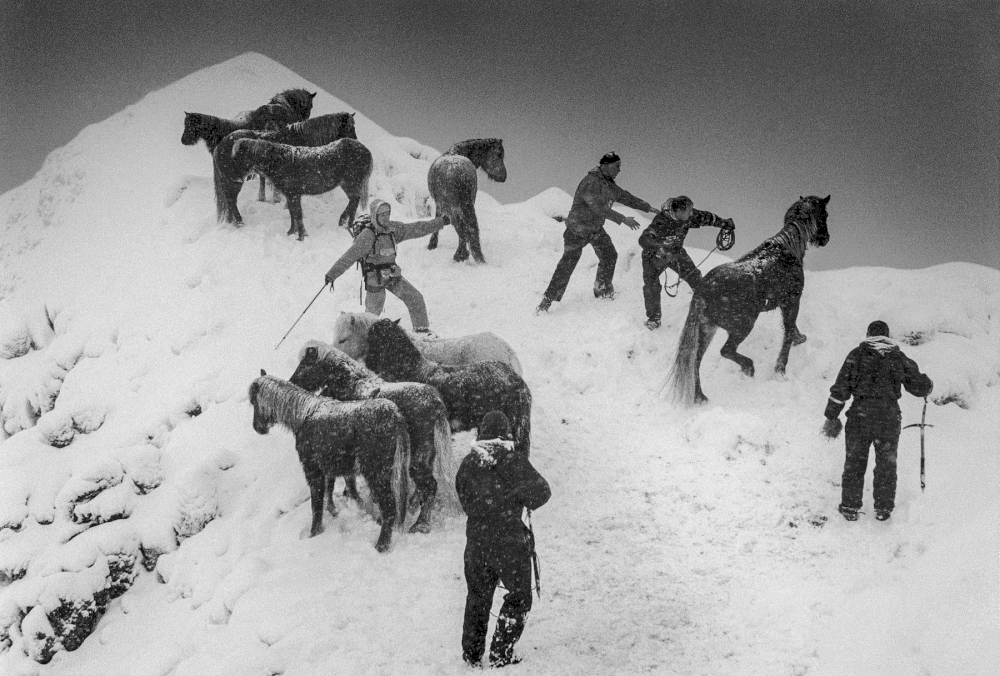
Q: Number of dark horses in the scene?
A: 9